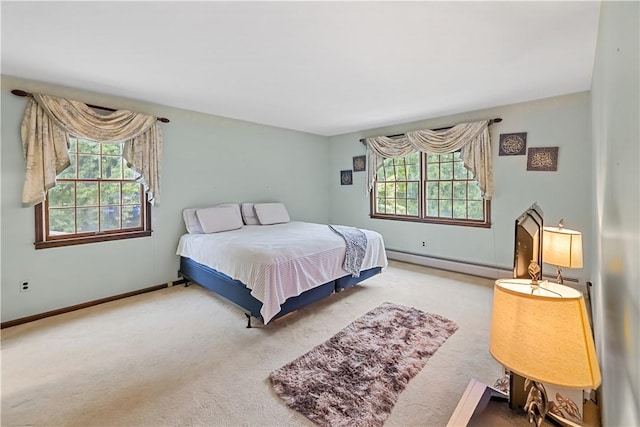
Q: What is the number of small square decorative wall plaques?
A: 4